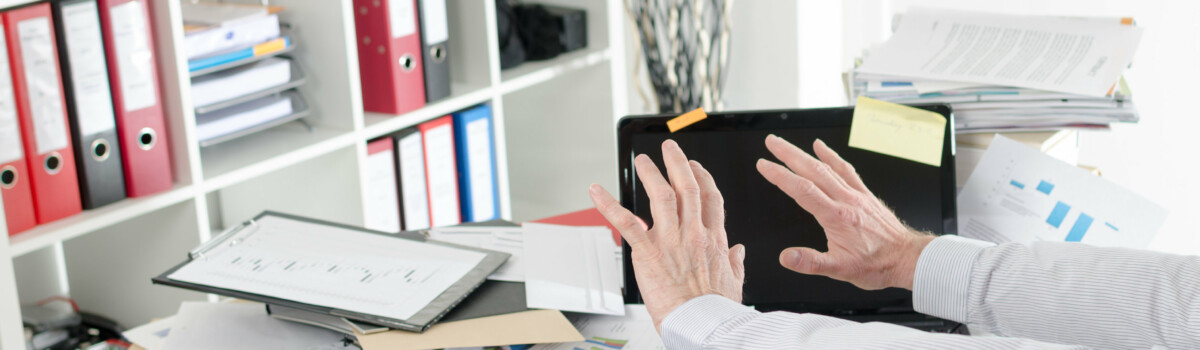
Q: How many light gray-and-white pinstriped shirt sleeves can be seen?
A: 2